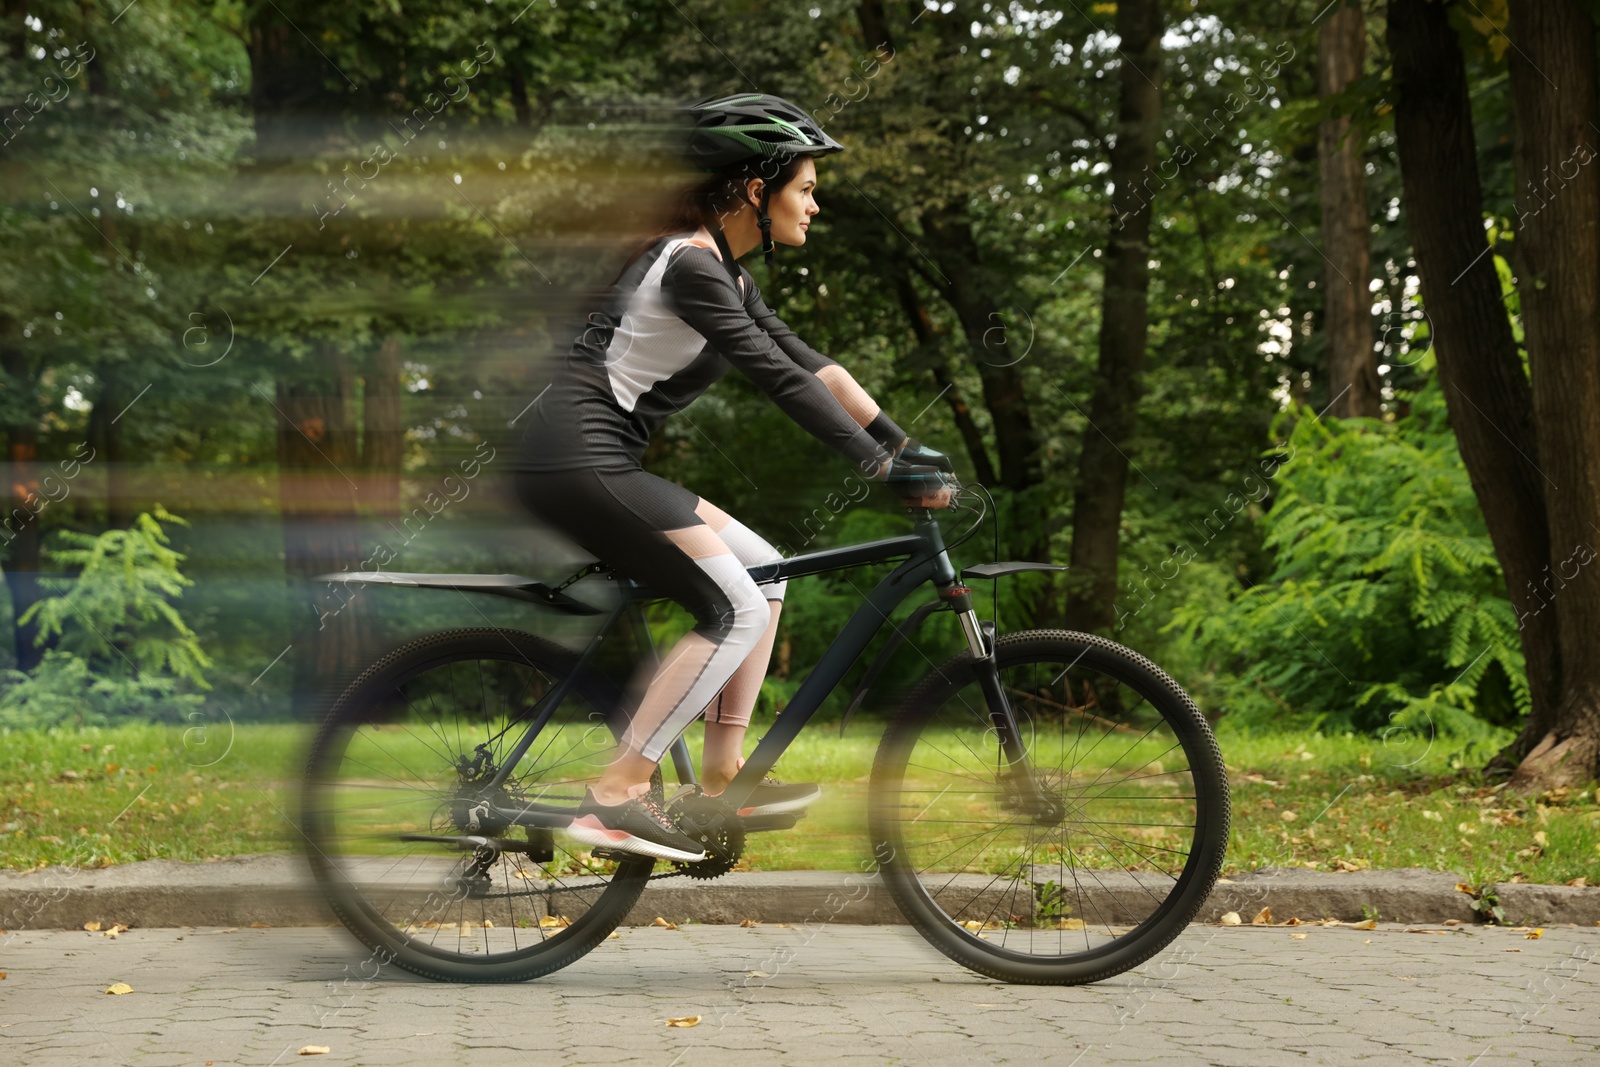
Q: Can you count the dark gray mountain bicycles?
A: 1